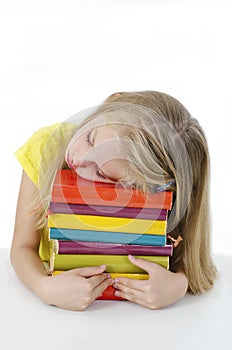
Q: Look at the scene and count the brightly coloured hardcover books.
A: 8